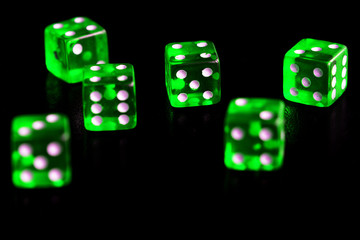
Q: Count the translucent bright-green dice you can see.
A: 6